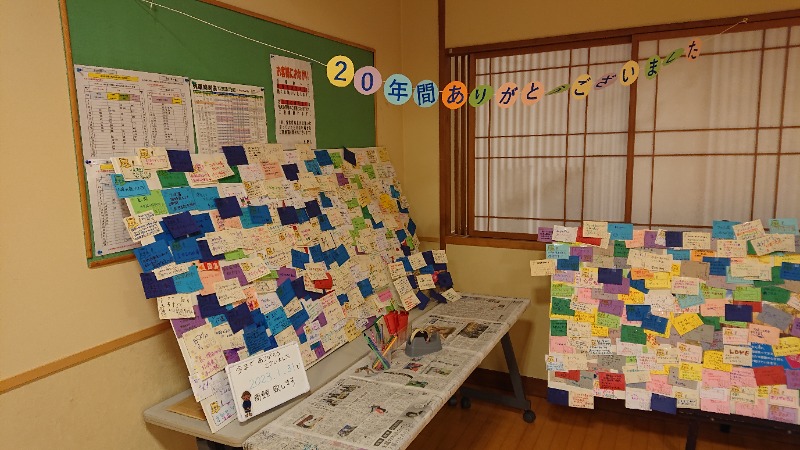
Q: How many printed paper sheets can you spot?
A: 4